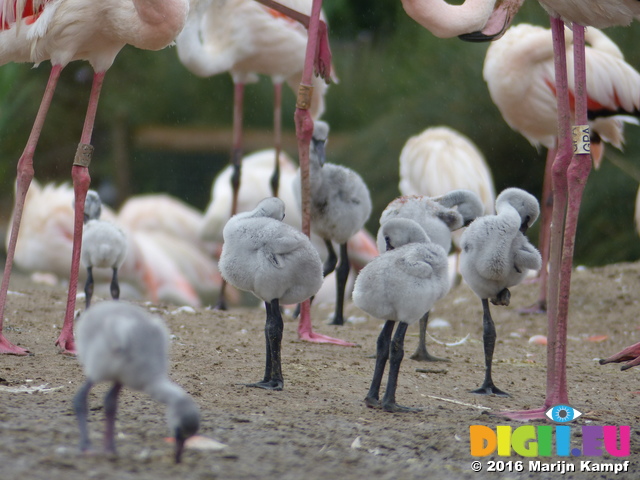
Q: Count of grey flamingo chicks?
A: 7